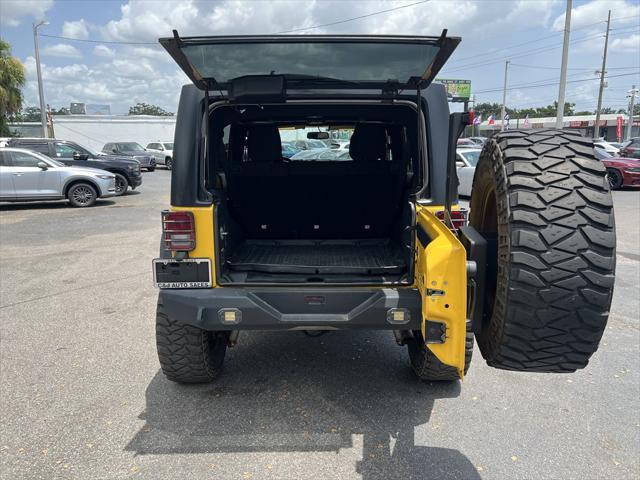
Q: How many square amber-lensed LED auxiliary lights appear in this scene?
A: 2